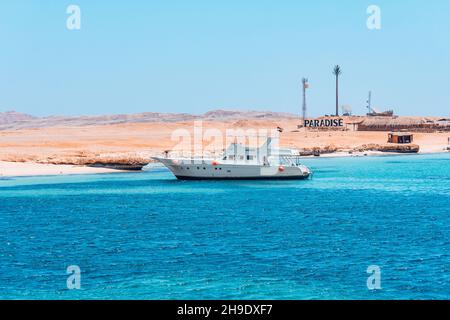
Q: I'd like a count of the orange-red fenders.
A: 3